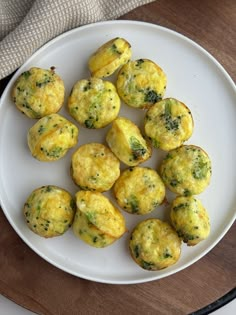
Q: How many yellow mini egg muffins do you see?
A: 14